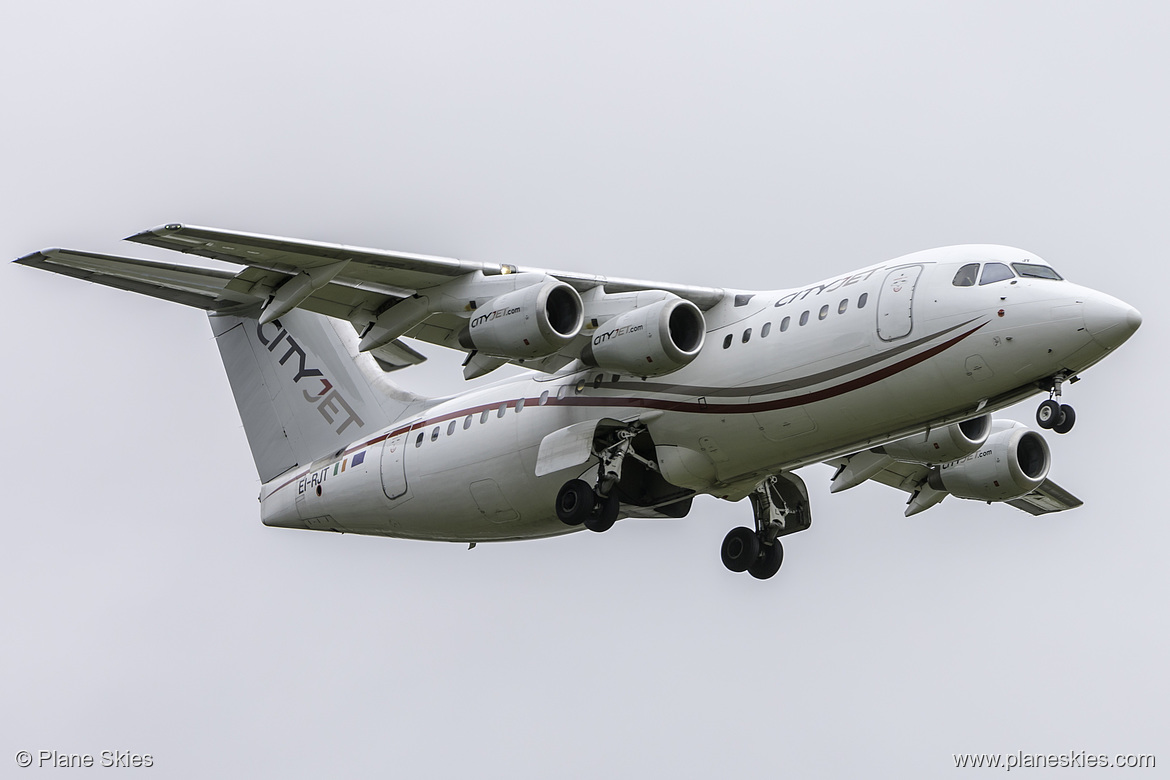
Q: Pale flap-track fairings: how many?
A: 5